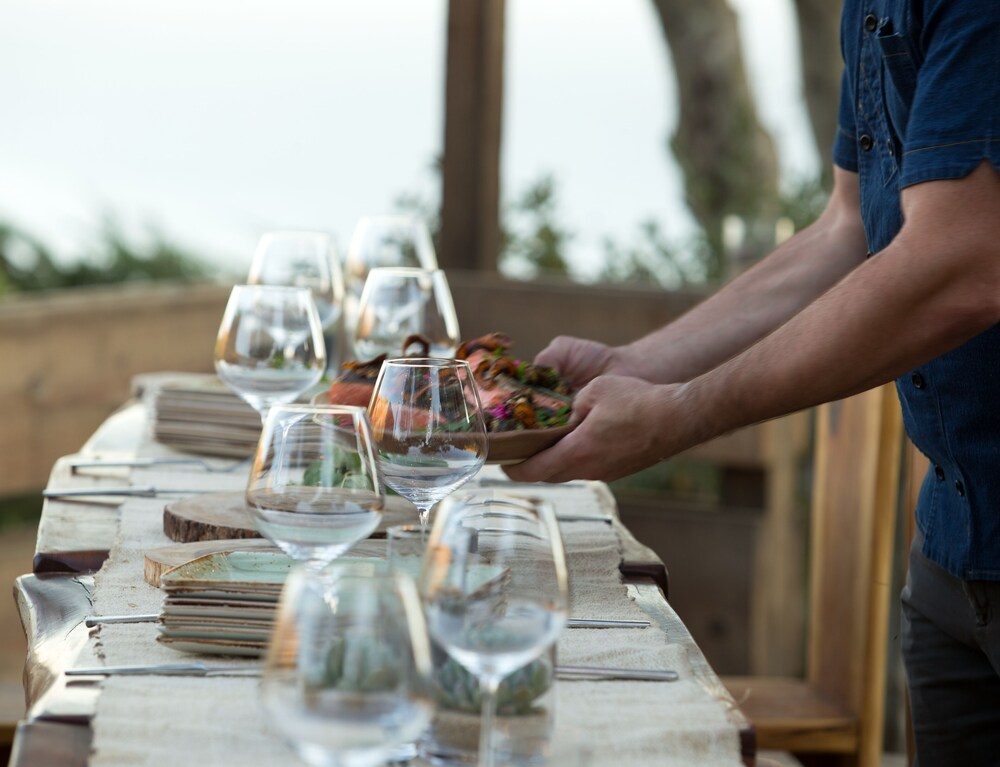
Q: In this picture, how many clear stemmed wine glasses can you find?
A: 8